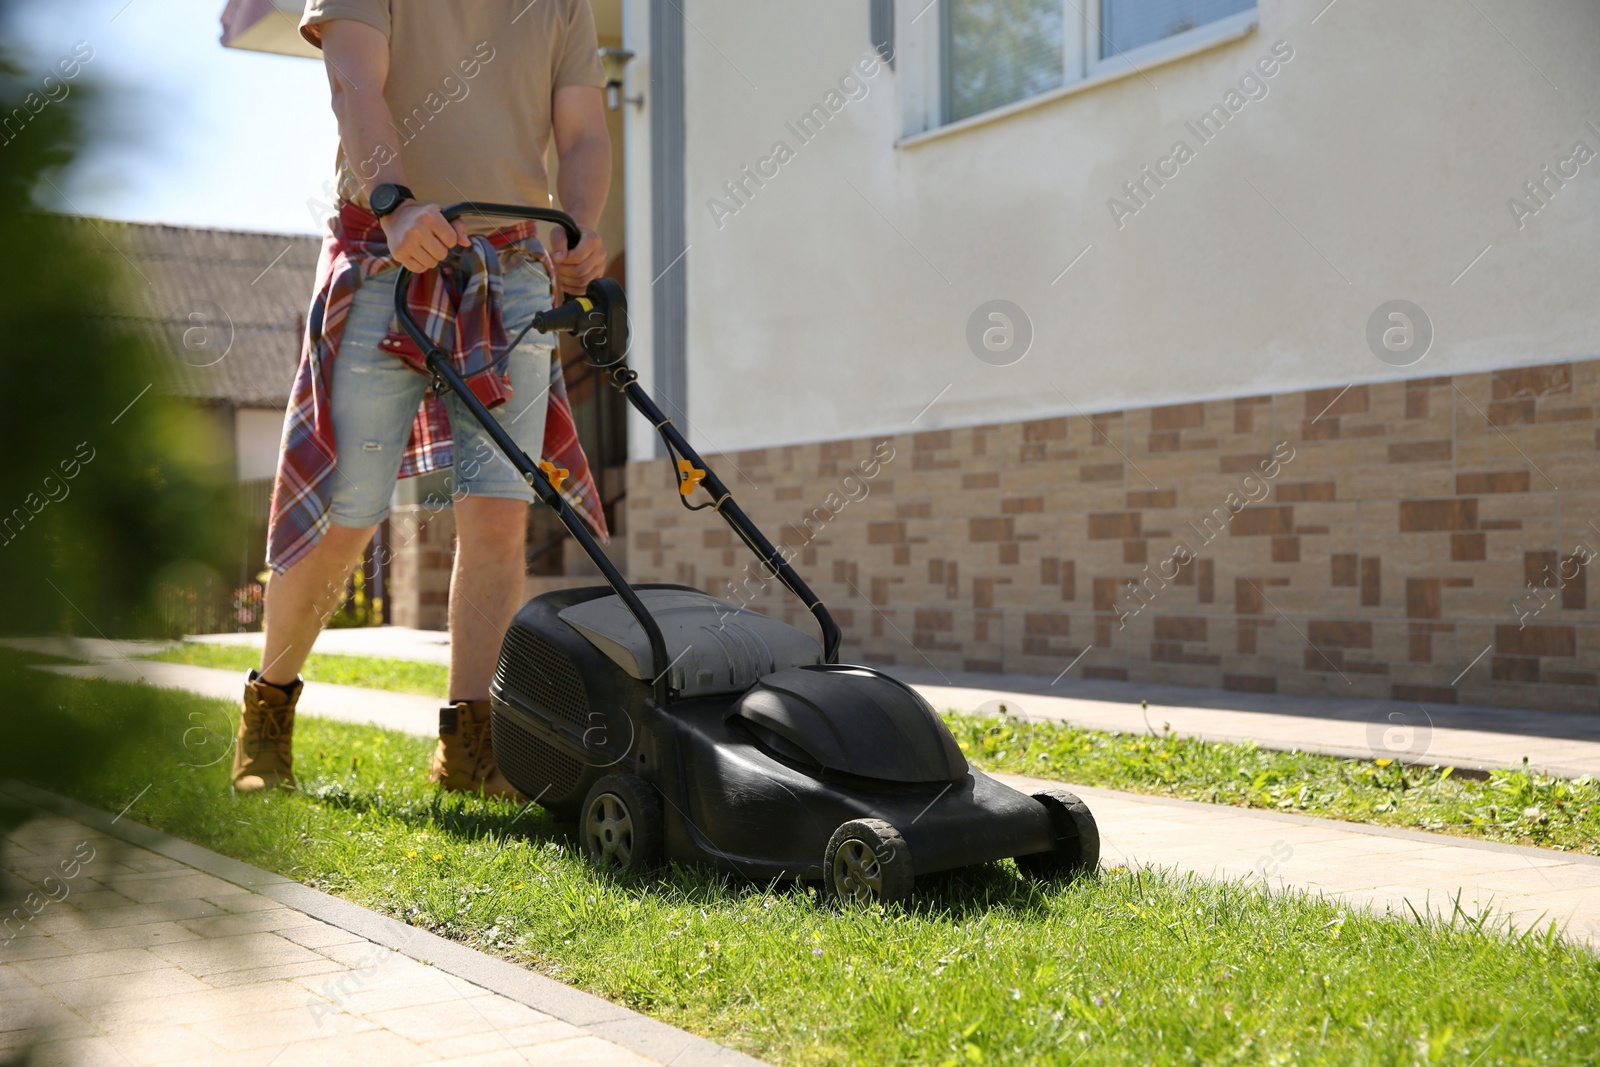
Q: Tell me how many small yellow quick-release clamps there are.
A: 2